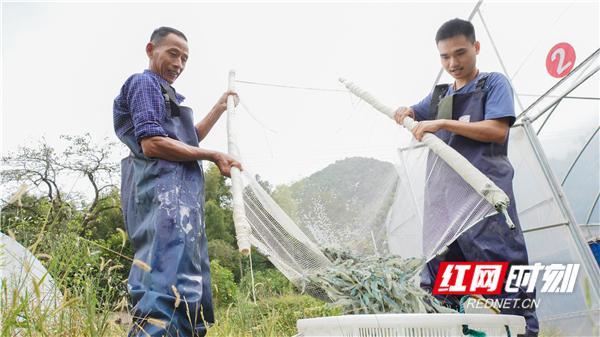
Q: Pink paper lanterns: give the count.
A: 0